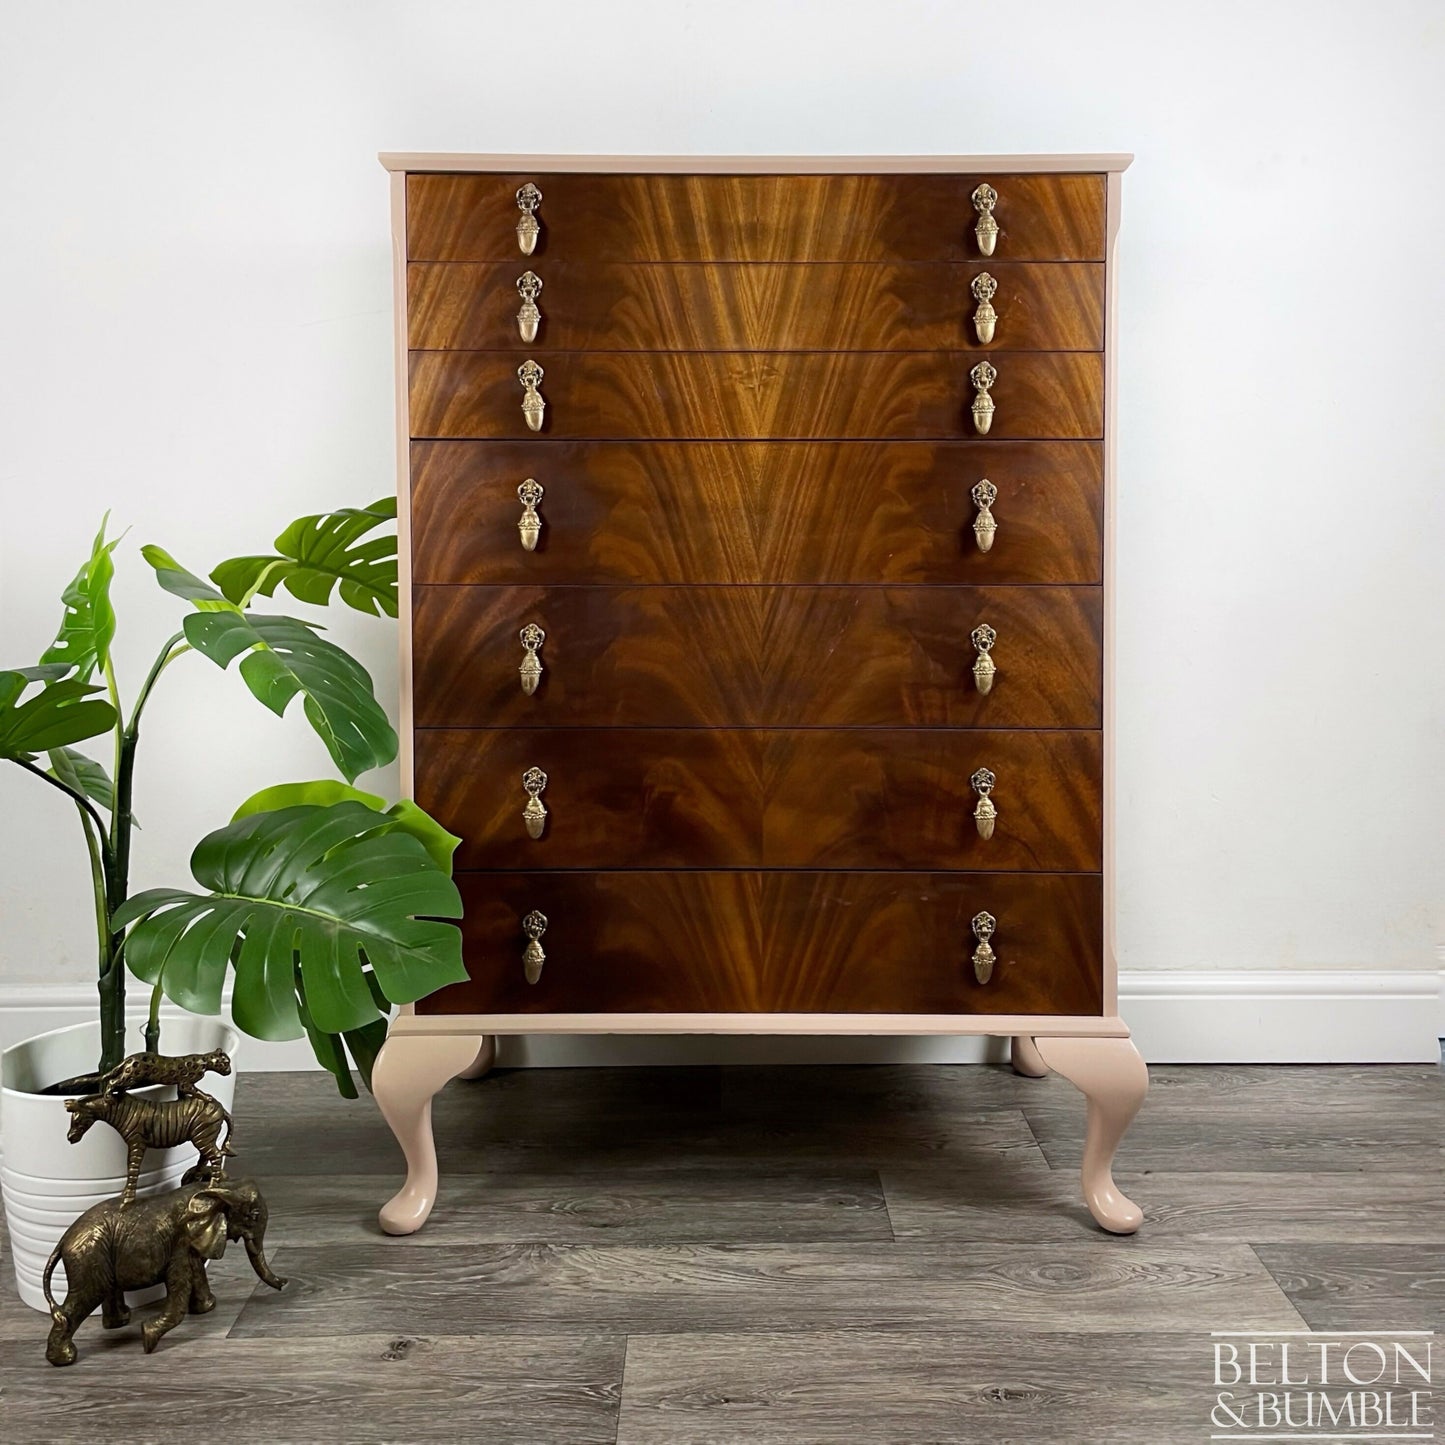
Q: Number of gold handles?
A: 14